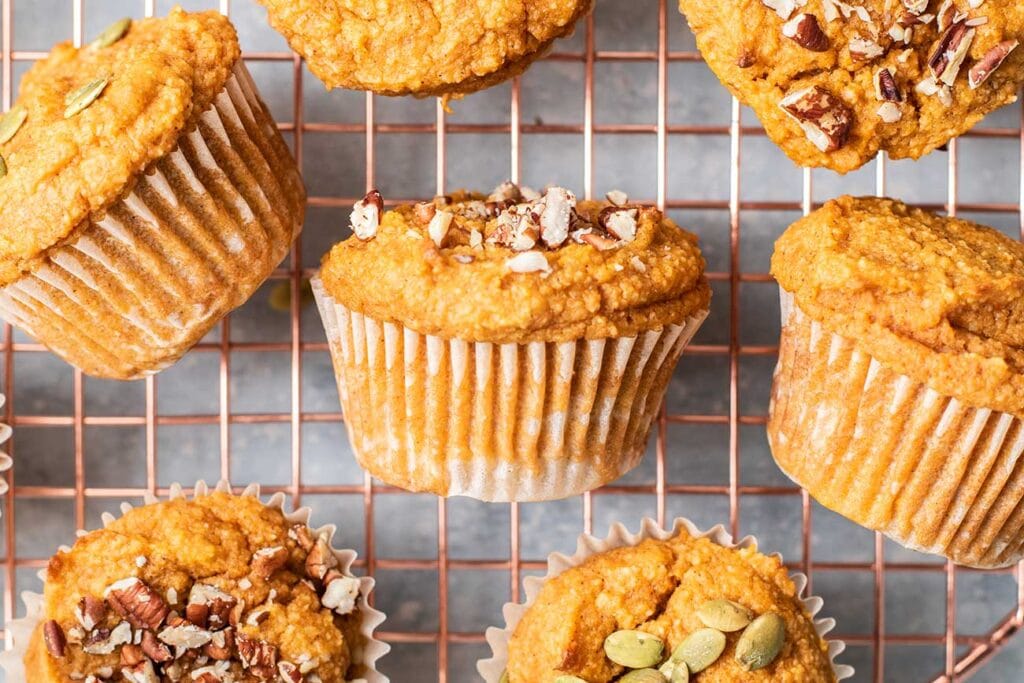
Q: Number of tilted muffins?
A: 3